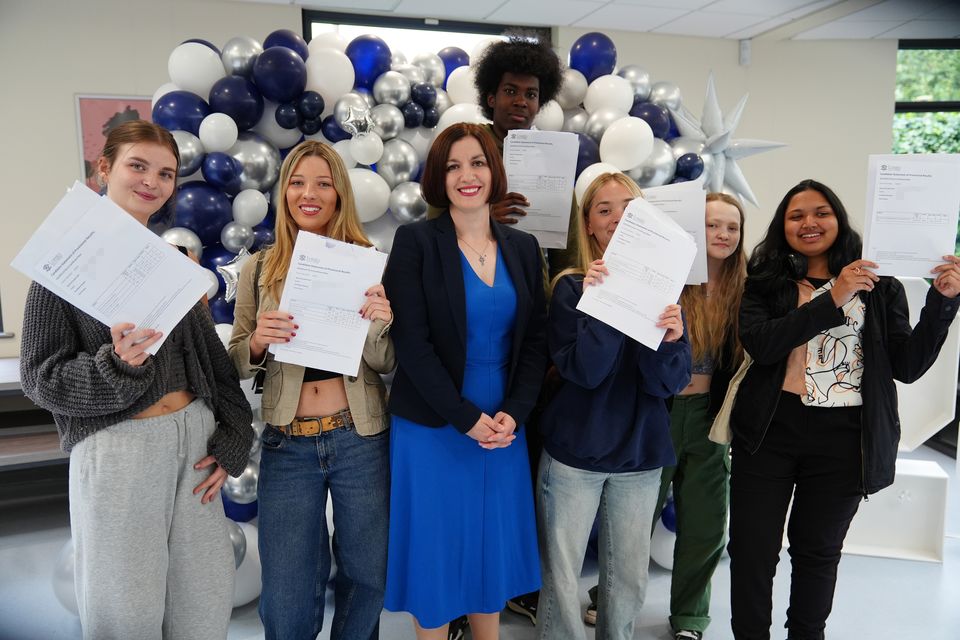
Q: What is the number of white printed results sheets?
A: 6